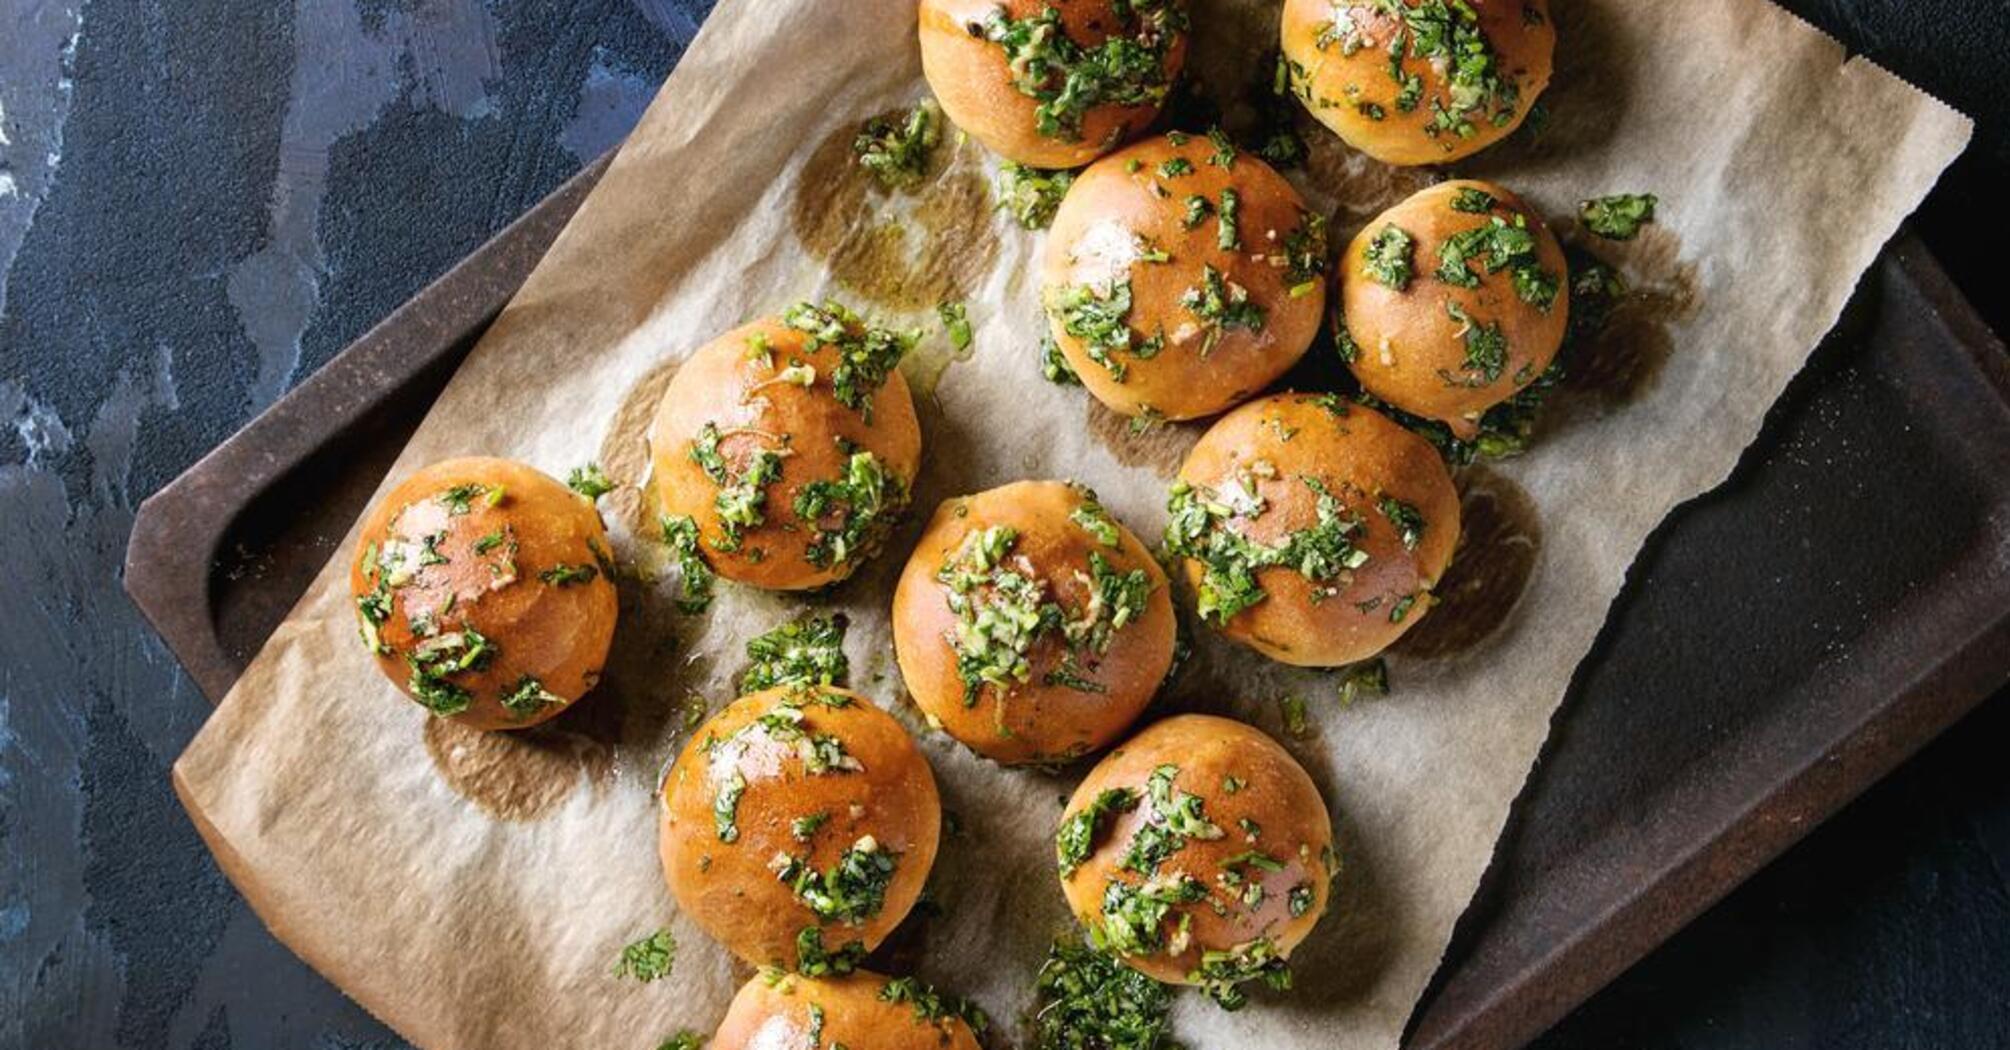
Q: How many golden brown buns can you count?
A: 11